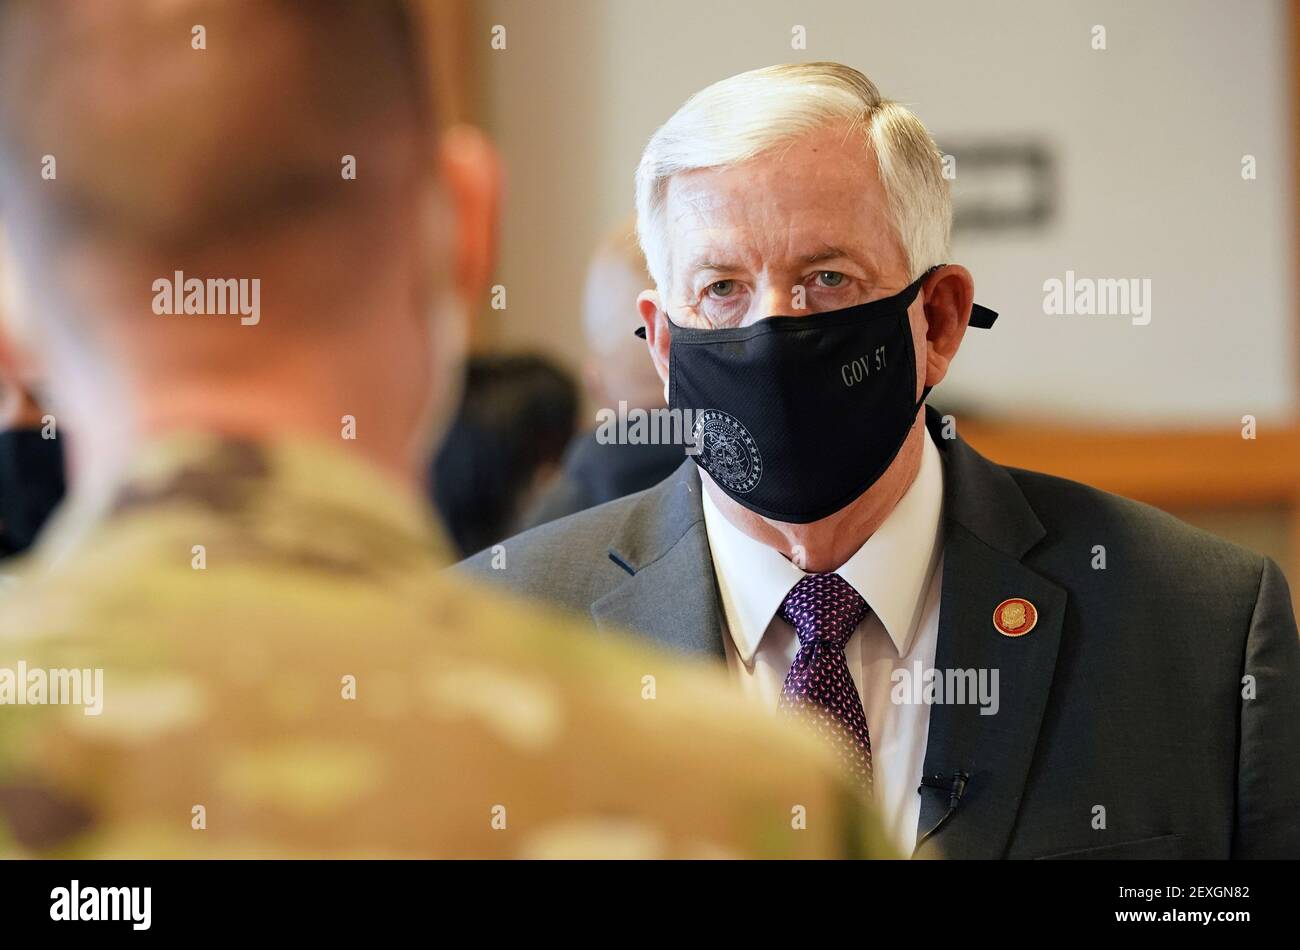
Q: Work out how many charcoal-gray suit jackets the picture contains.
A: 1